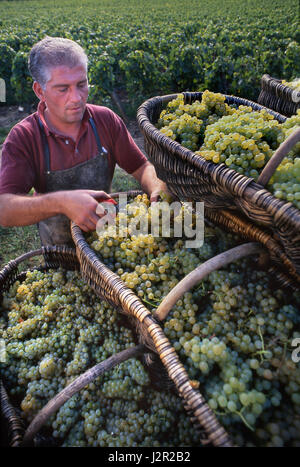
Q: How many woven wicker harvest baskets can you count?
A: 4